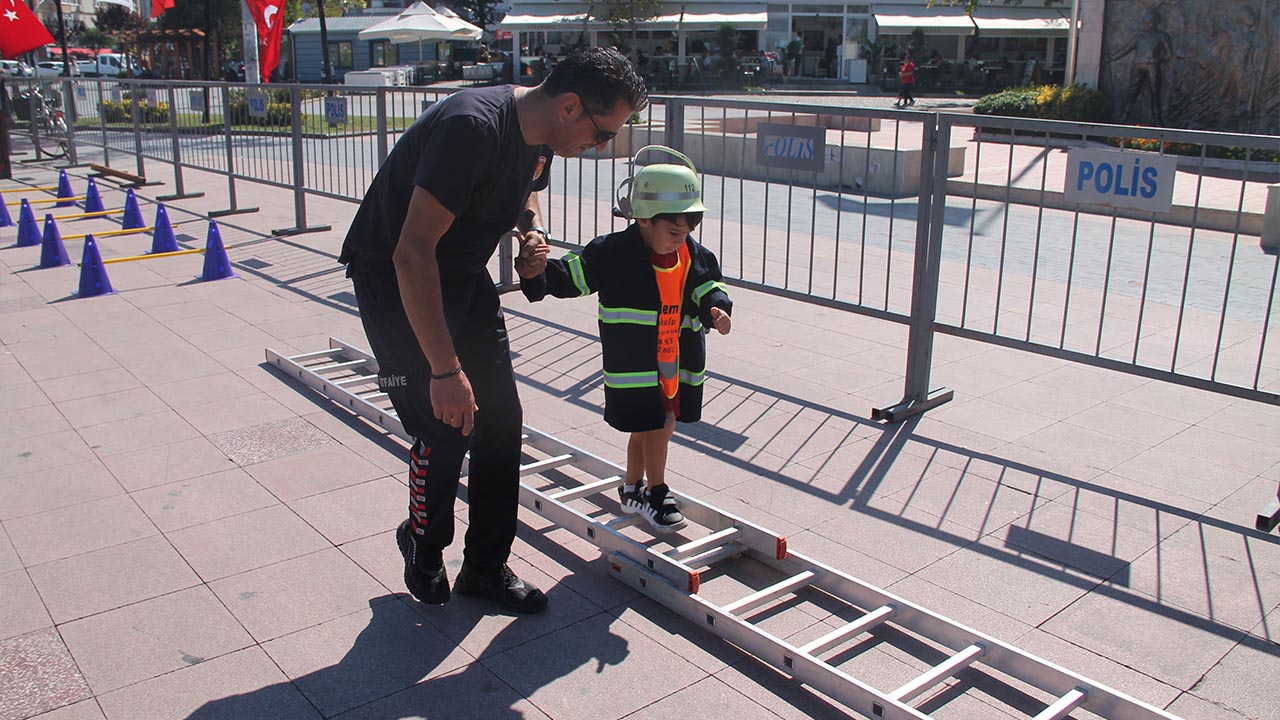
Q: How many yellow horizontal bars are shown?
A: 5